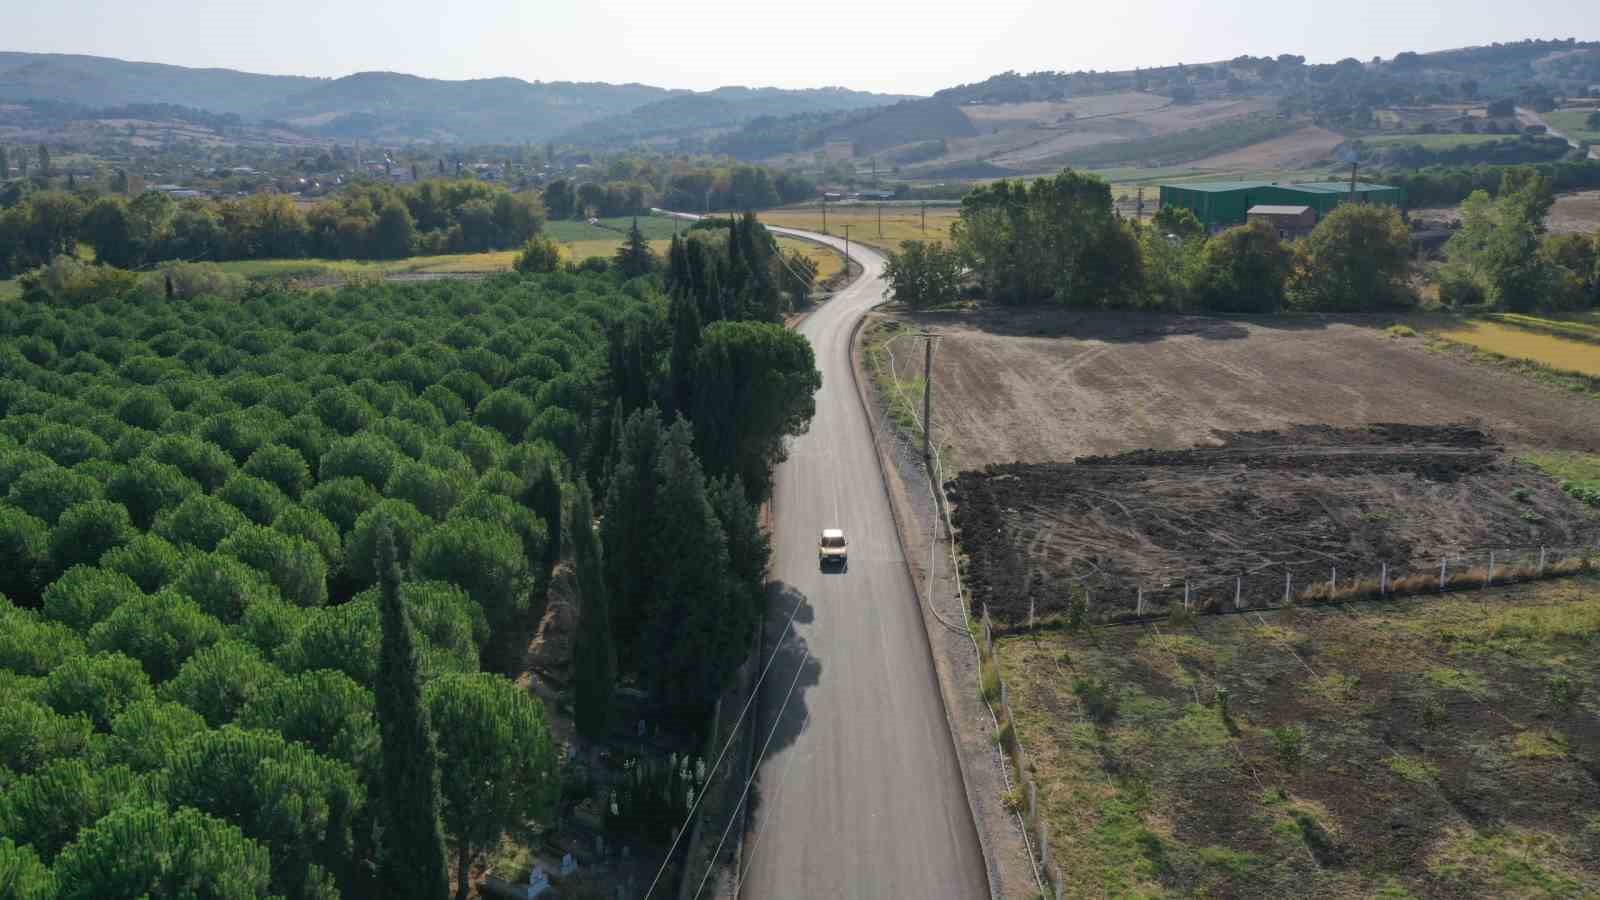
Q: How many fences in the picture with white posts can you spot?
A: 1